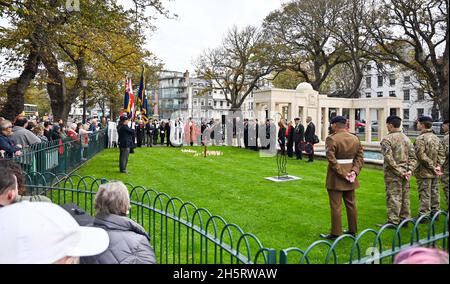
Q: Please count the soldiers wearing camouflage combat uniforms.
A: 3